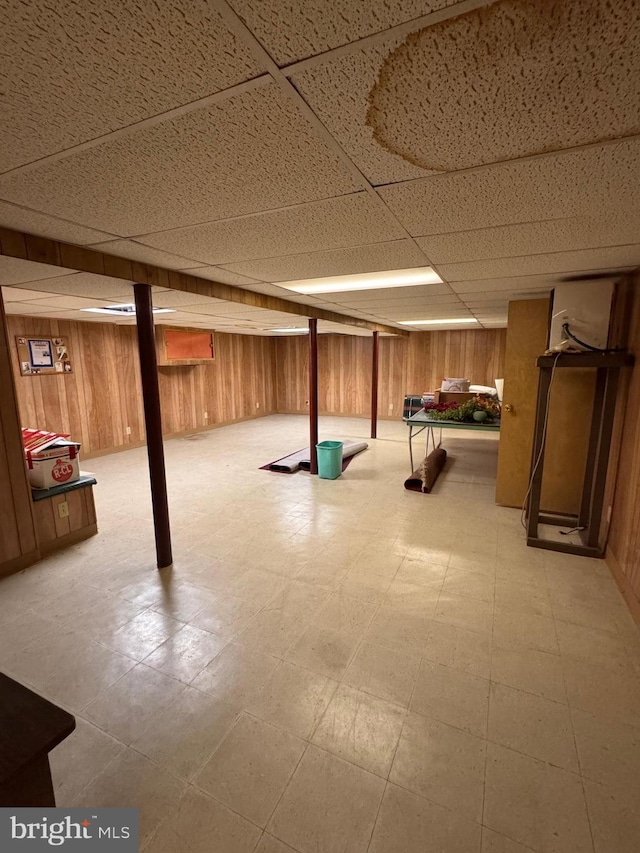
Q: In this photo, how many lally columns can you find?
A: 3